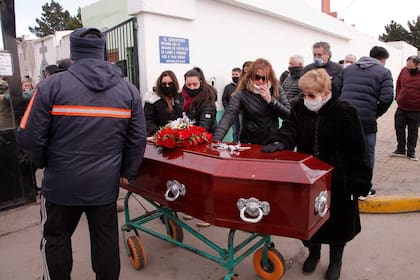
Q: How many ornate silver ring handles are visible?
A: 3